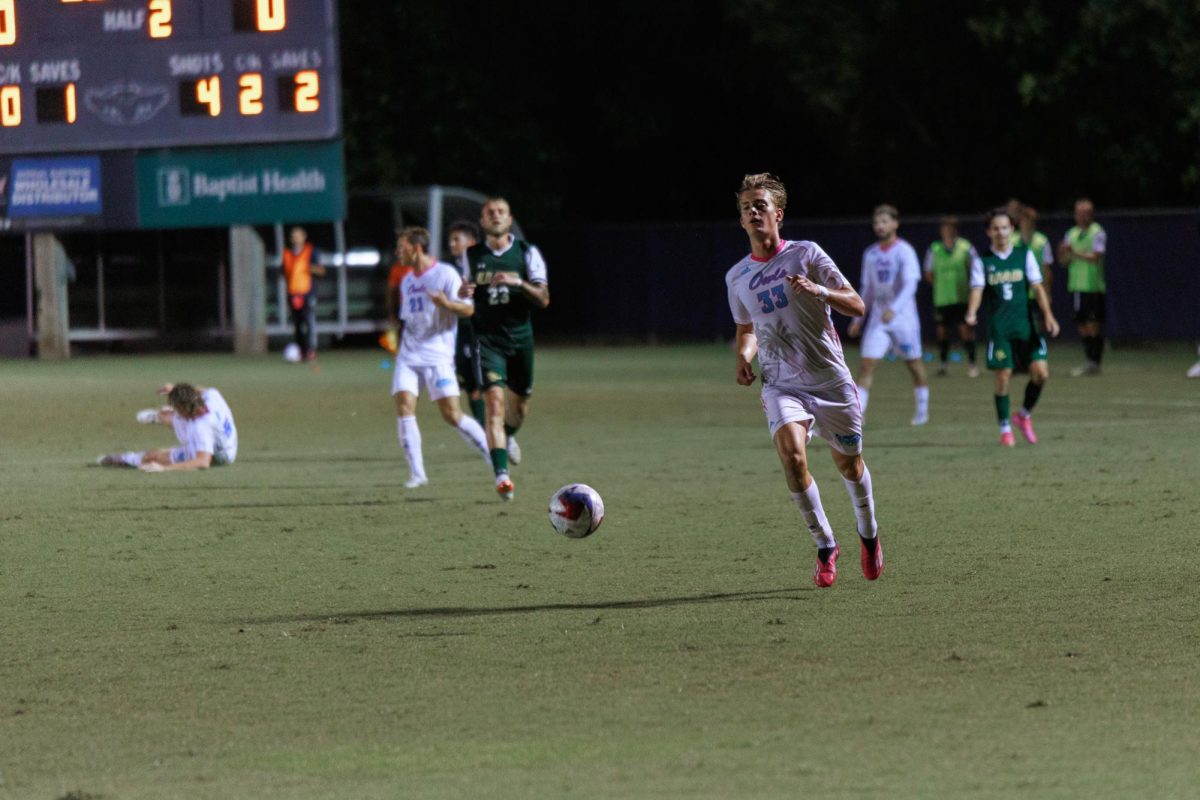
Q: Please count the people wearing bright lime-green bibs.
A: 3